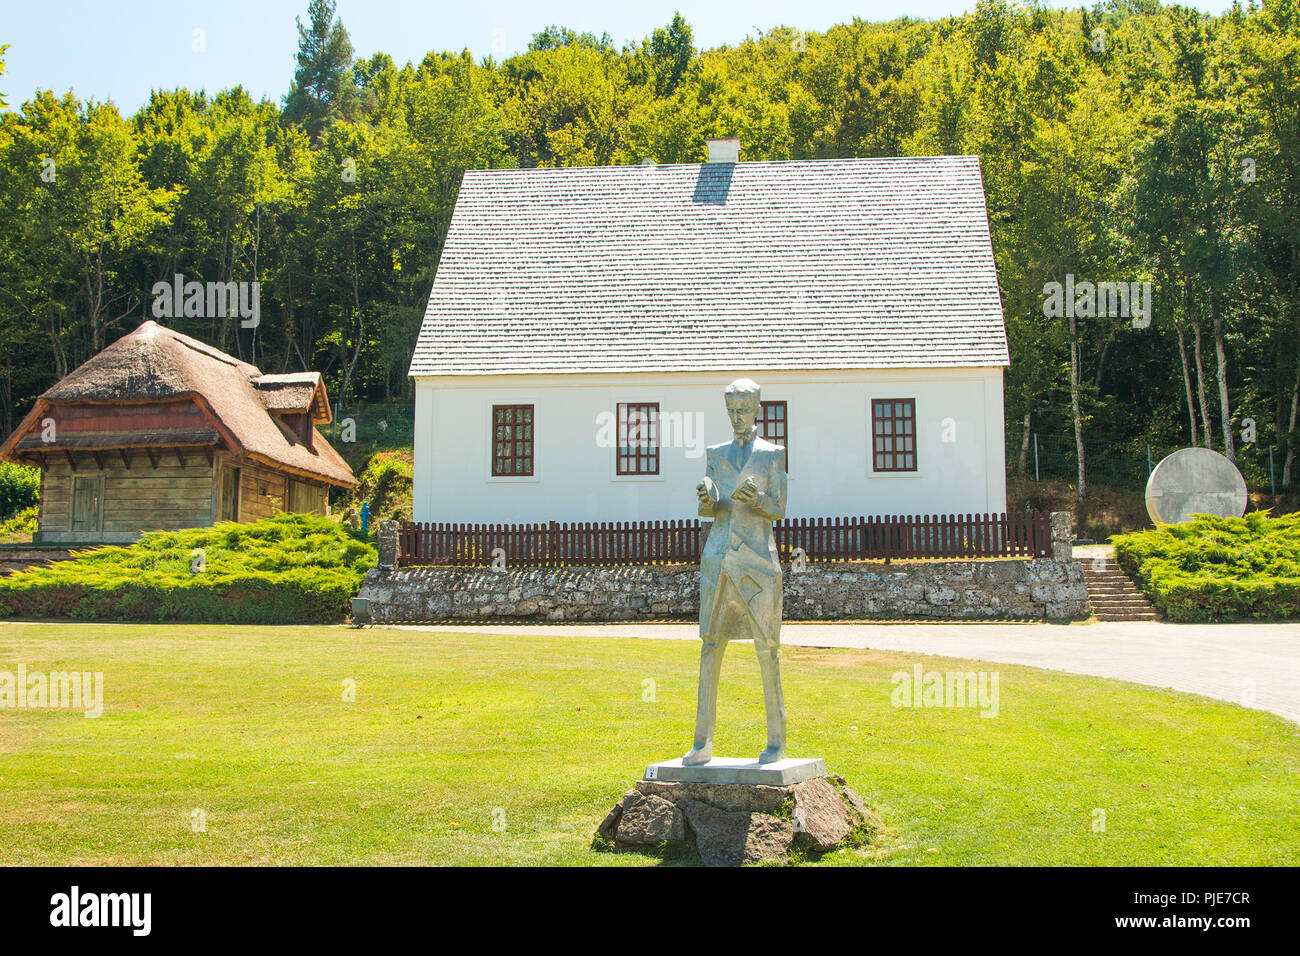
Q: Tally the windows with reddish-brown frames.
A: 4